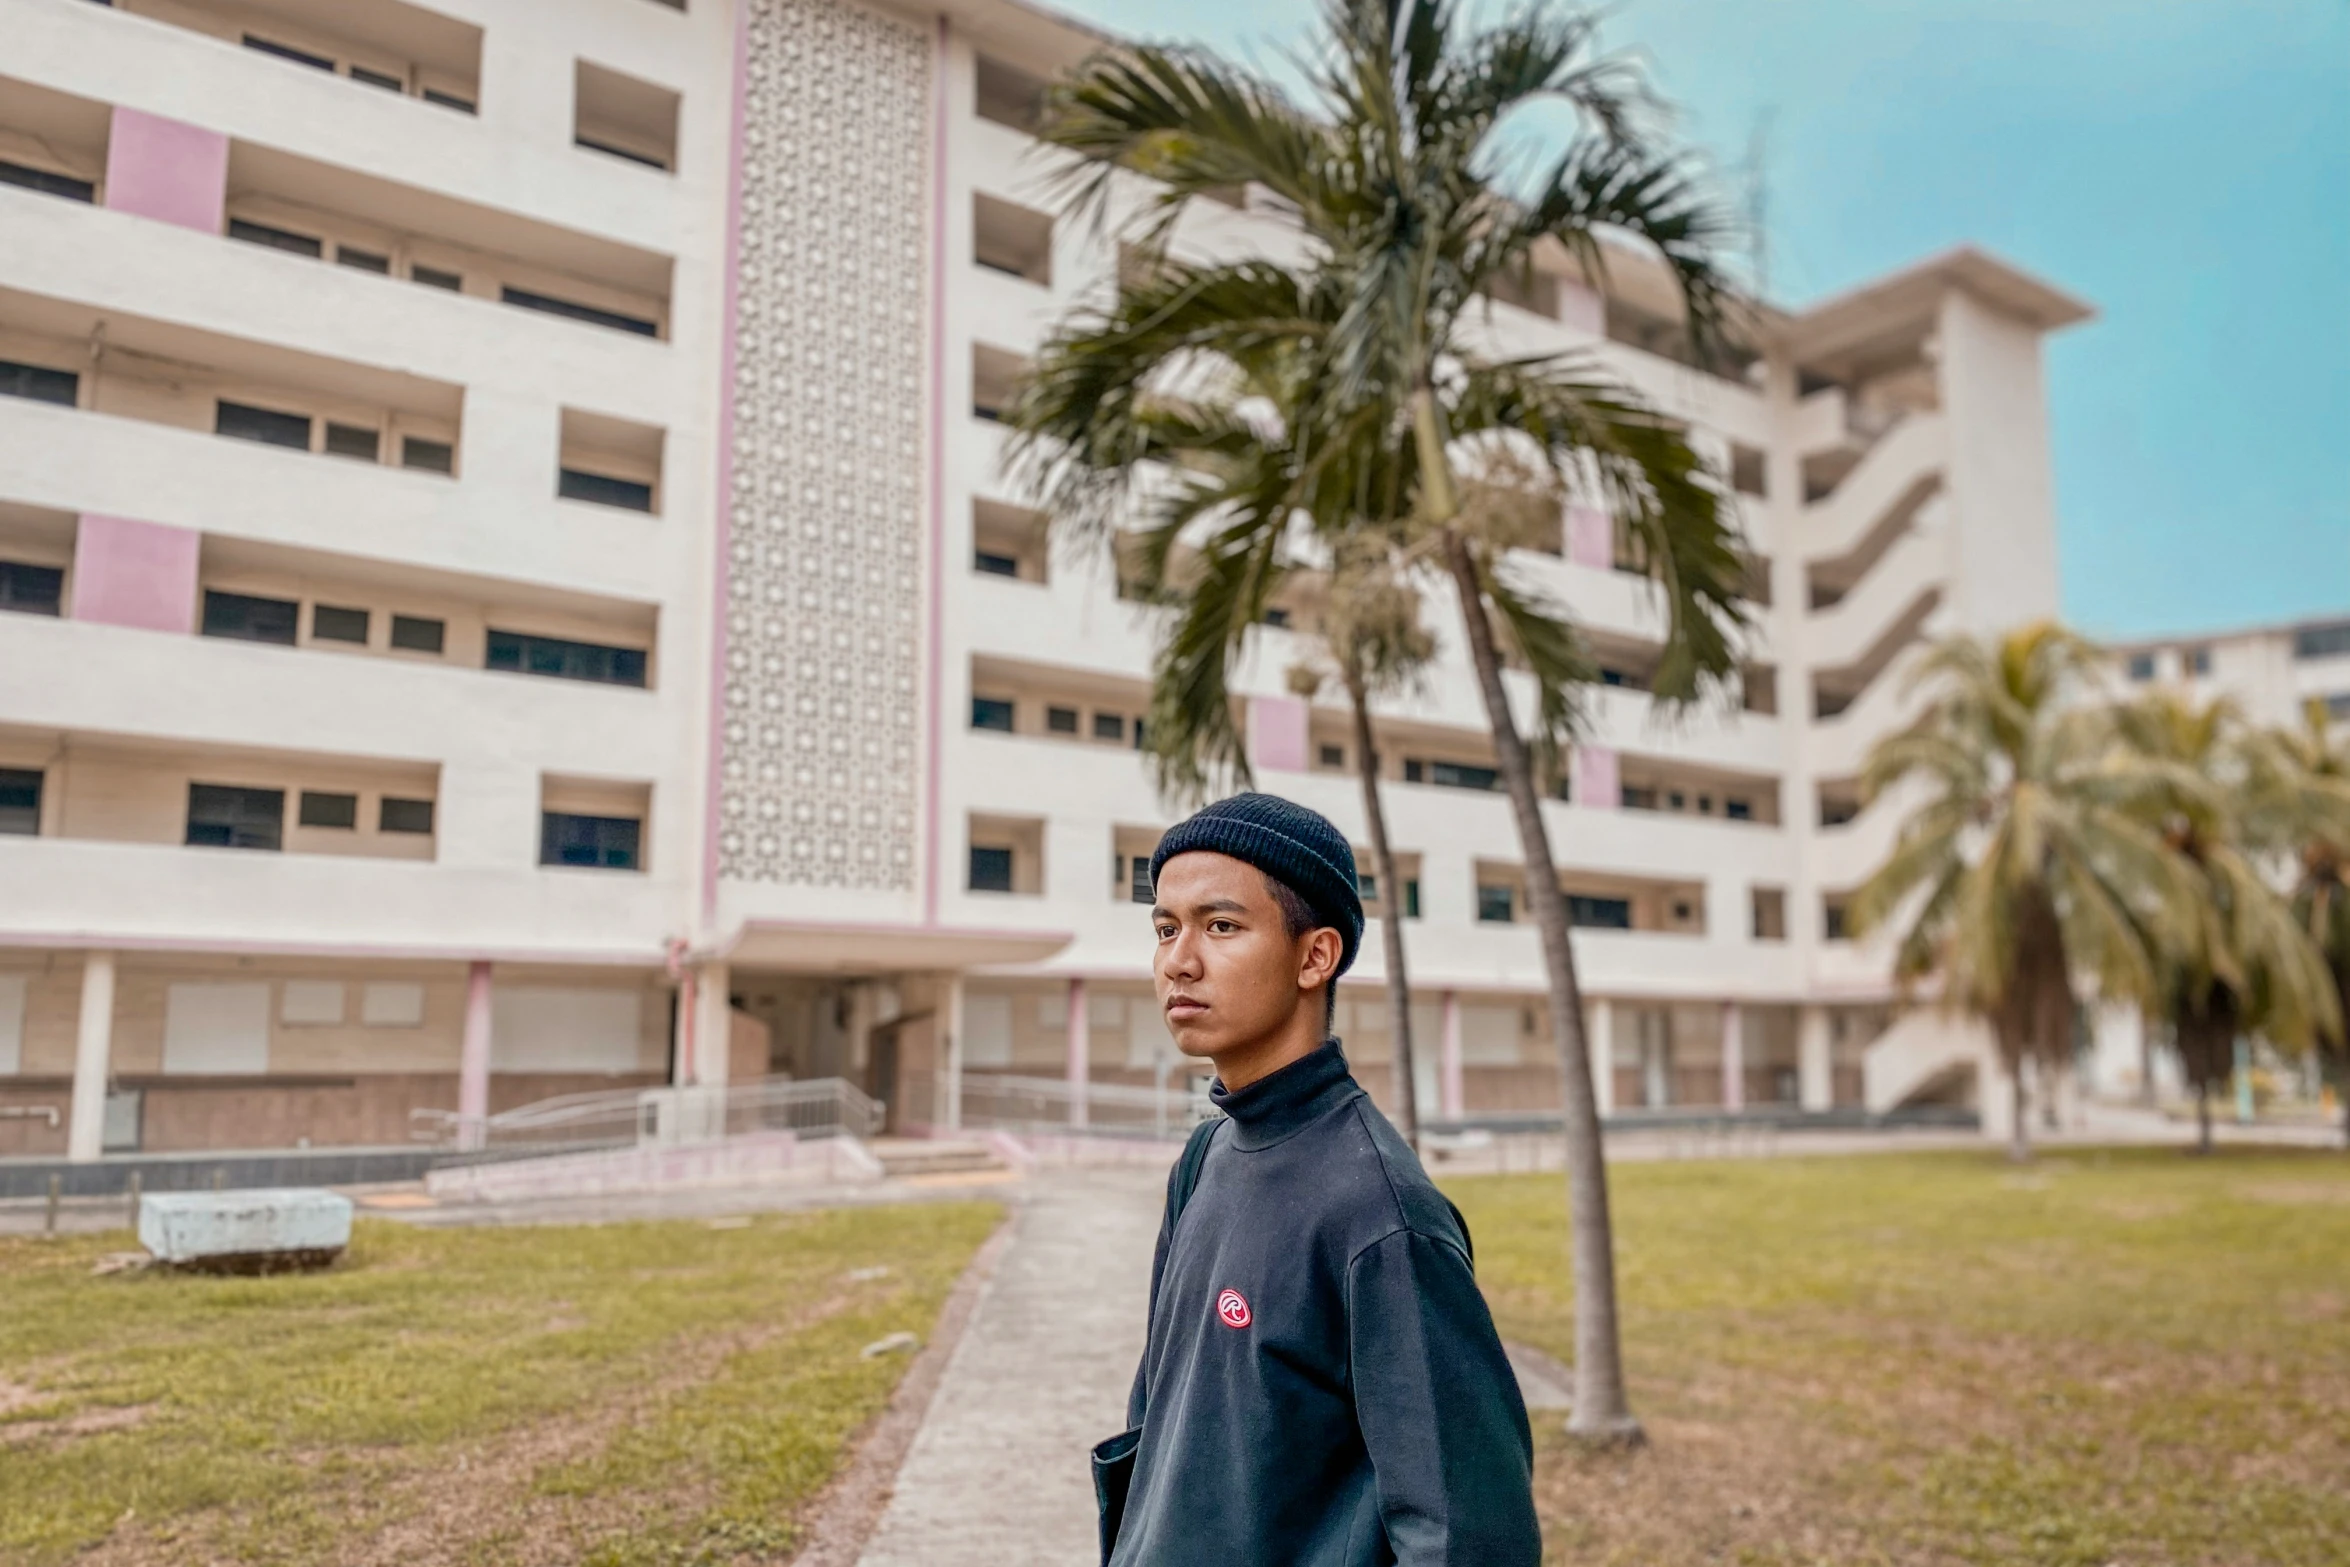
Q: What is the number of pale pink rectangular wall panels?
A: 6